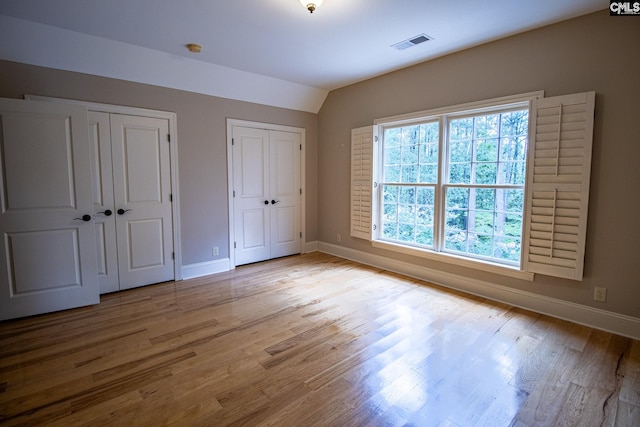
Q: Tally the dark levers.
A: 5